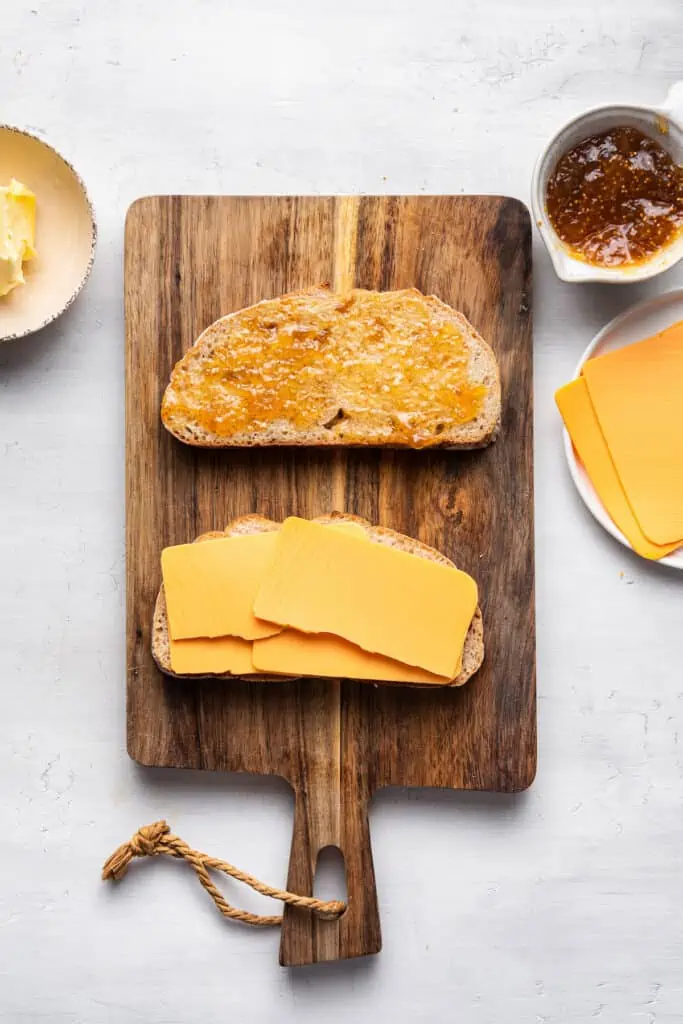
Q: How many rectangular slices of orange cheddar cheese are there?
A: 6